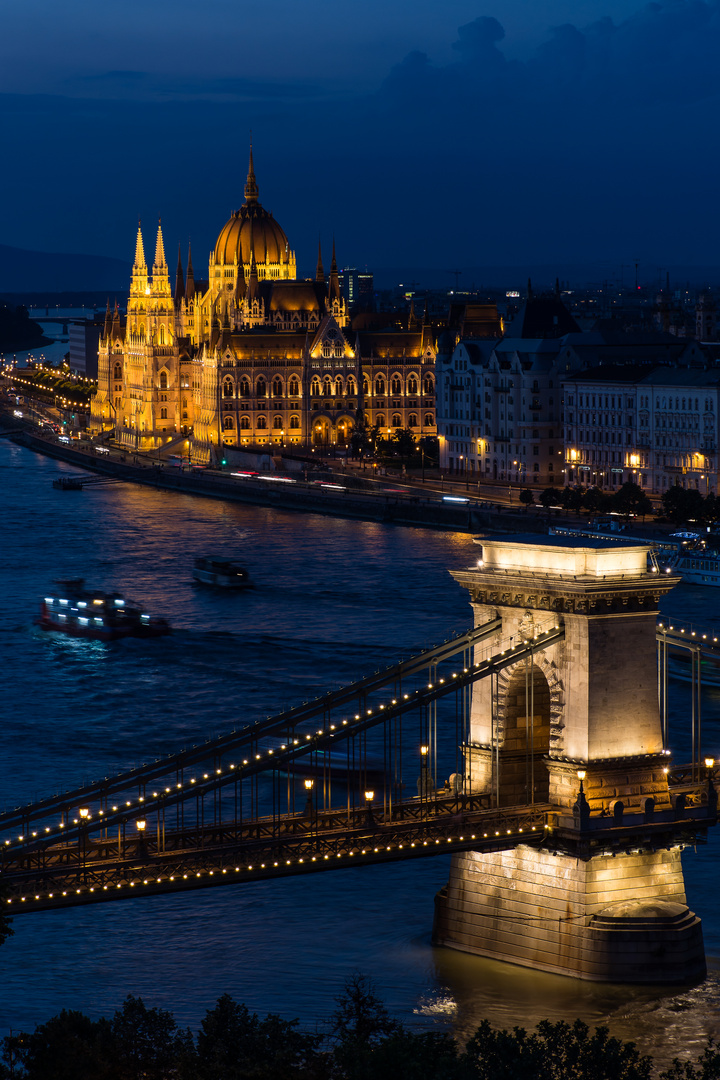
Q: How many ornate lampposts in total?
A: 7